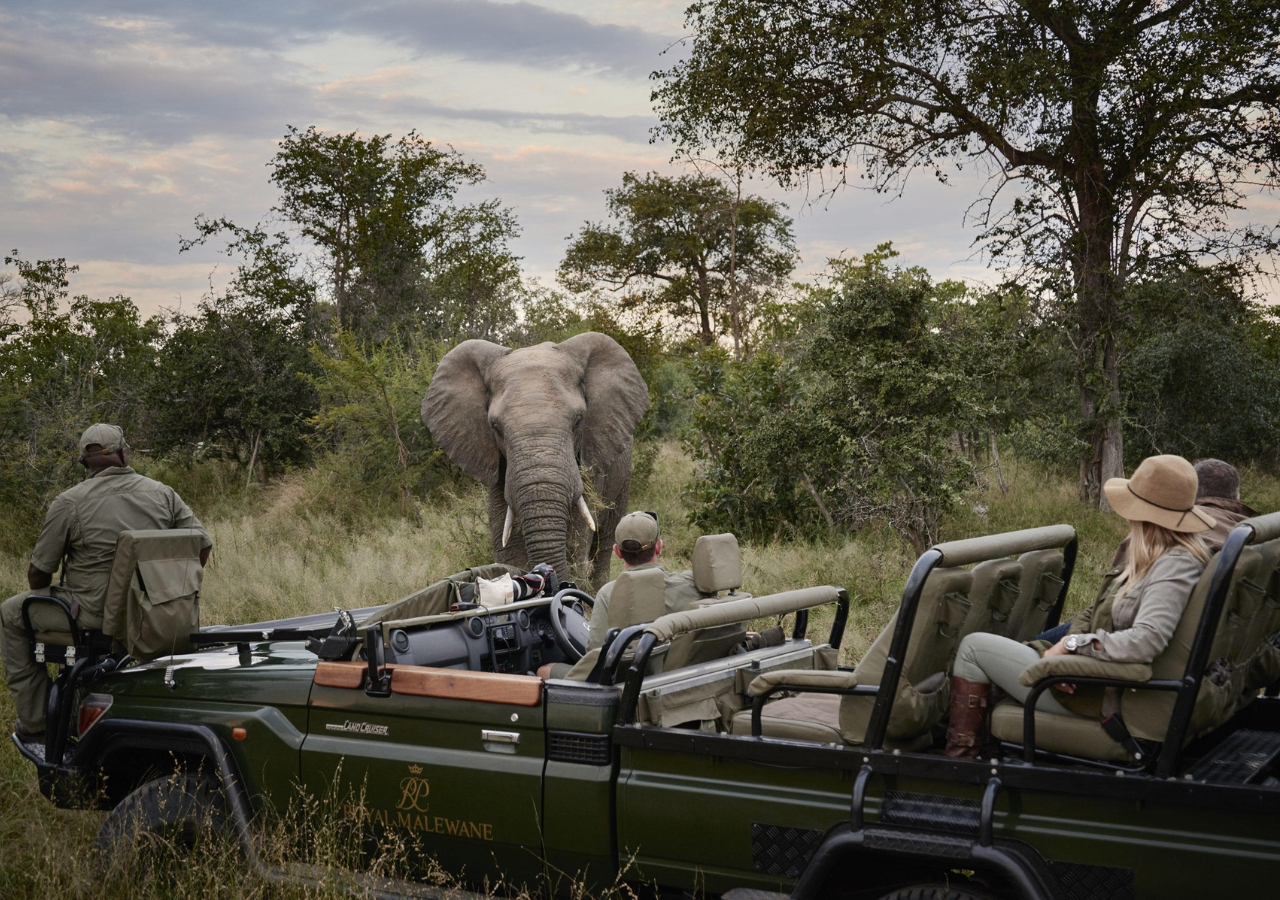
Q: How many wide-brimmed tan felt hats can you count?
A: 1